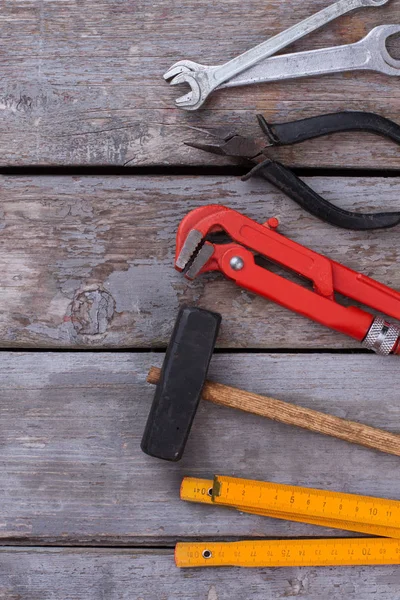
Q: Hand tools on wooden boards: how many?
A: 6